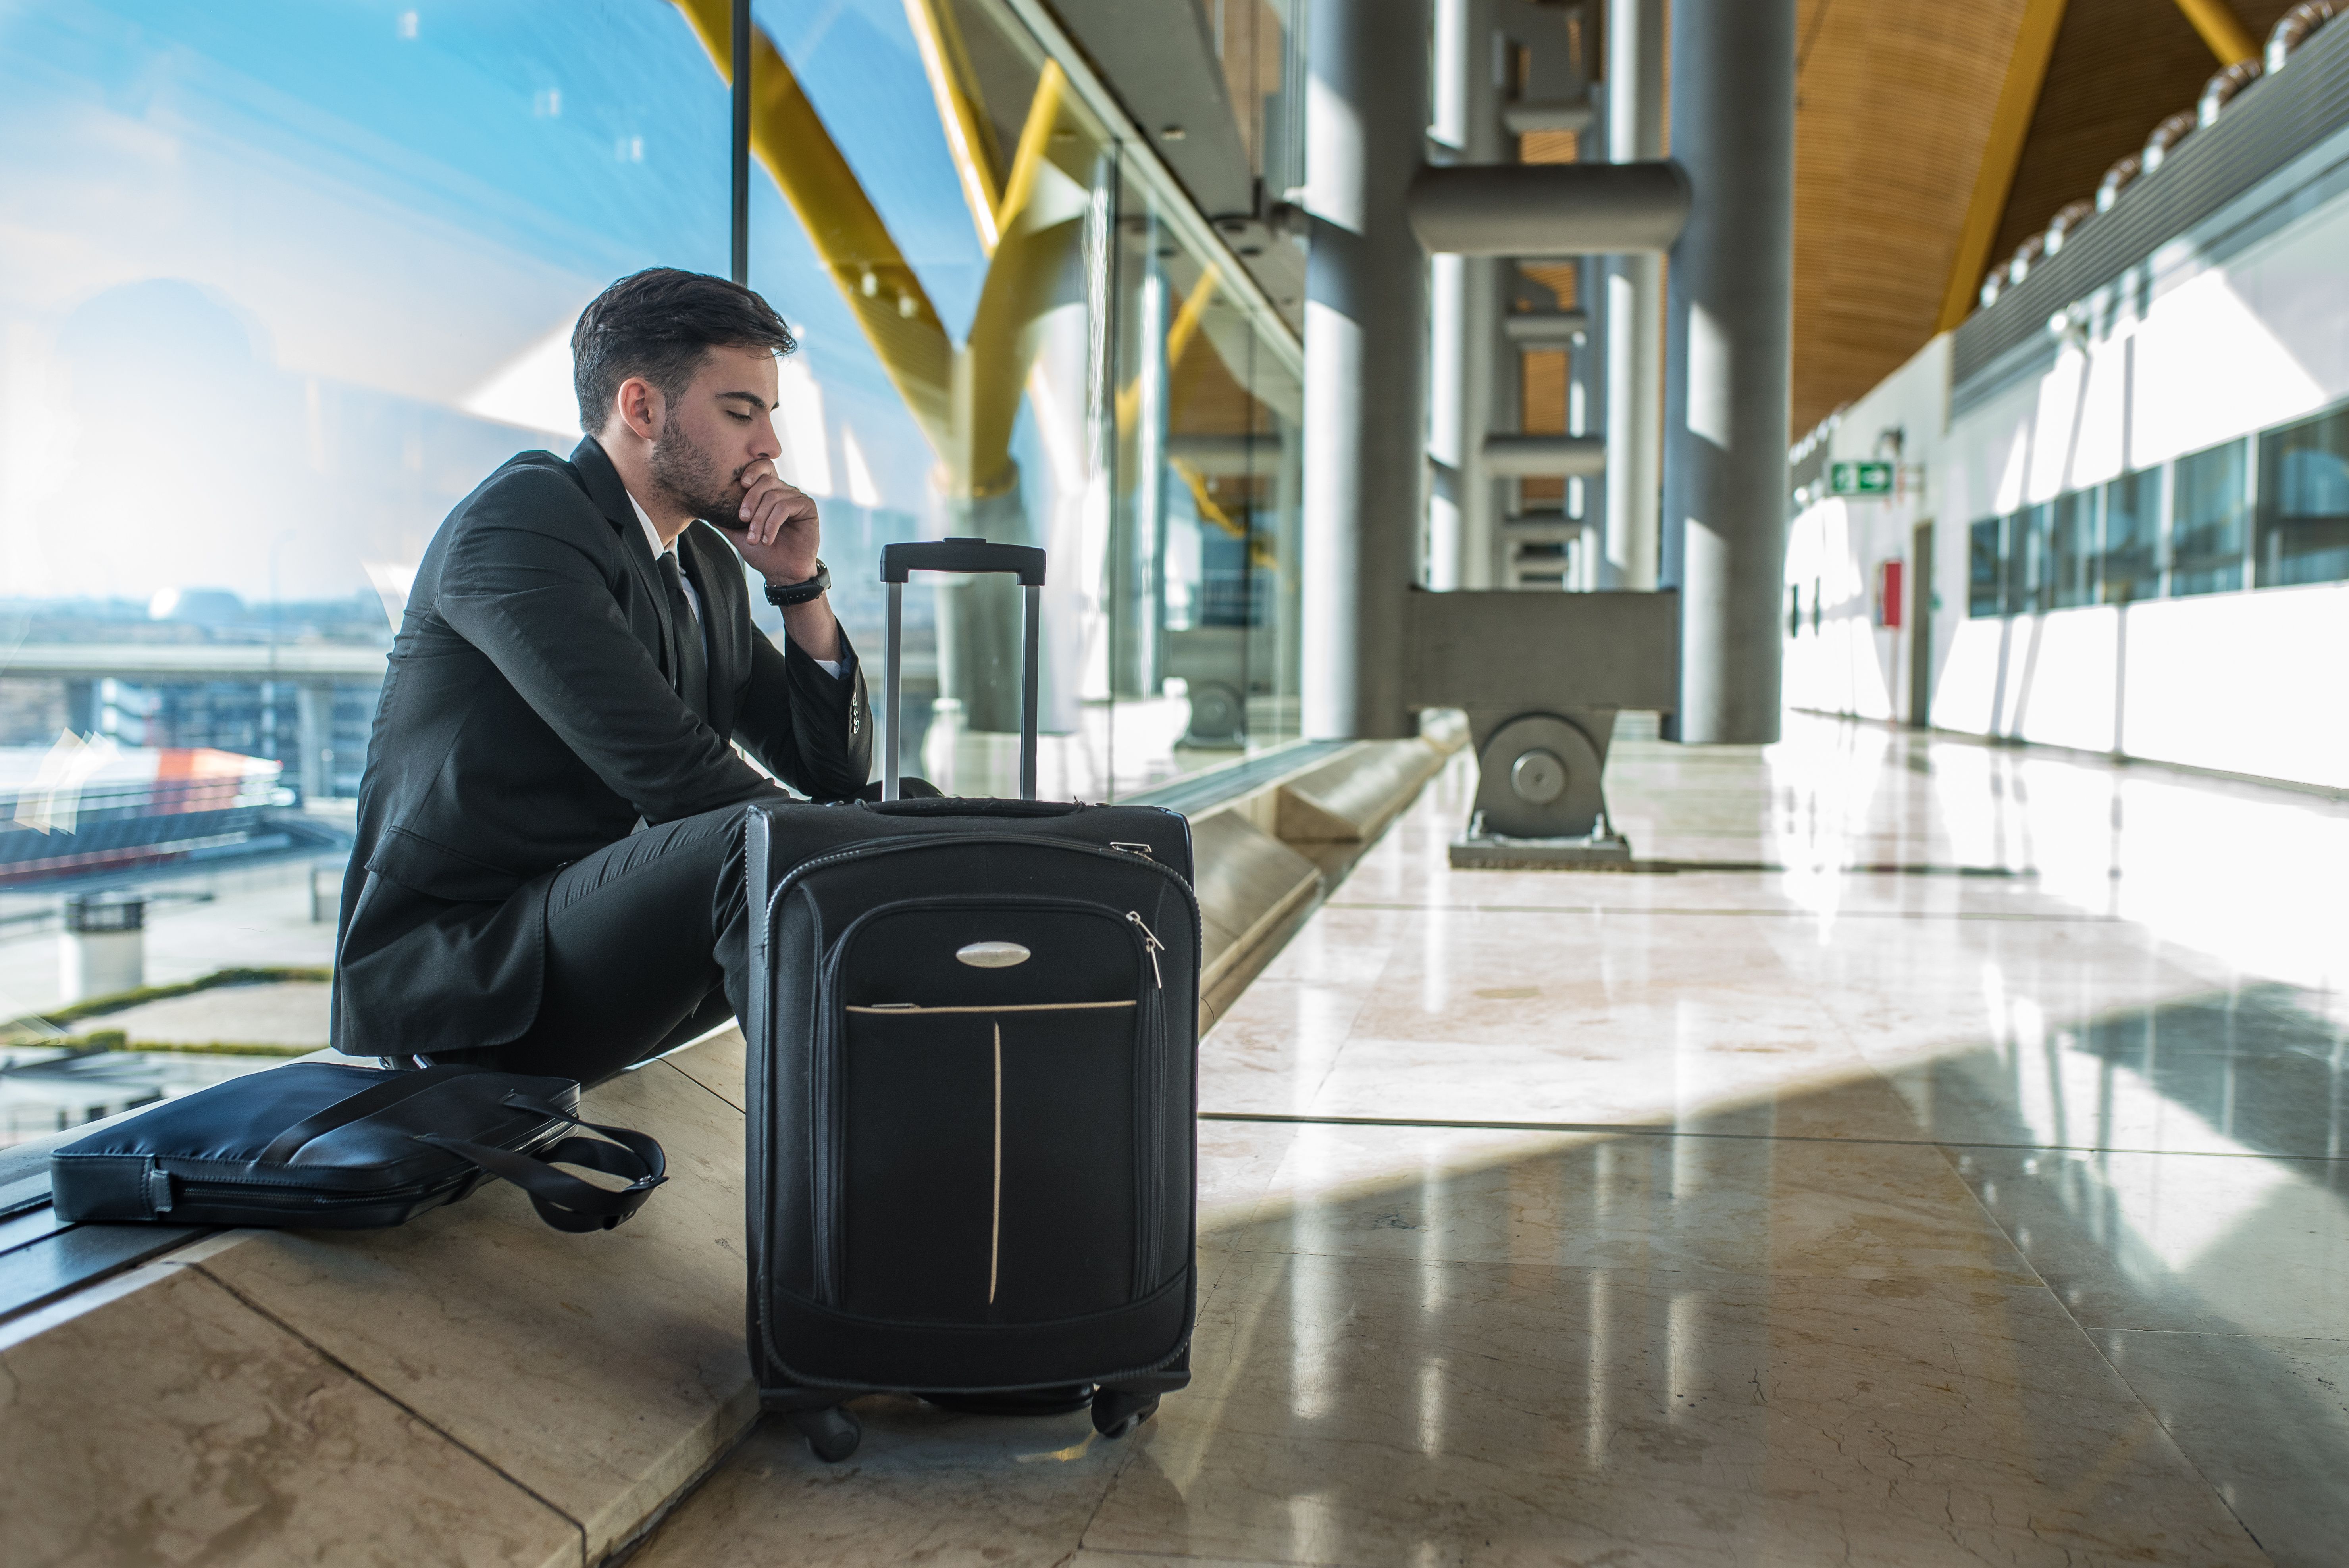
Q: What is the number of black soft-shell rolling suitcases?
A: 1